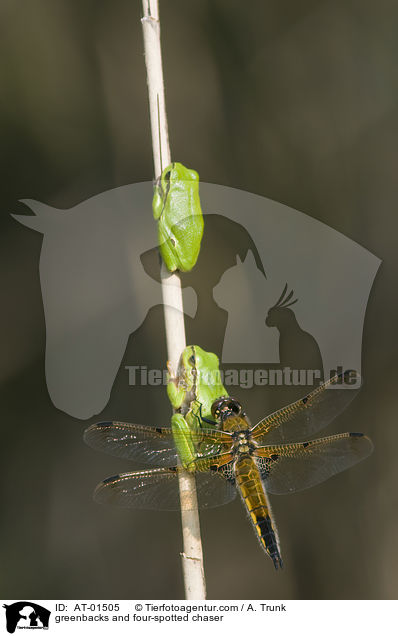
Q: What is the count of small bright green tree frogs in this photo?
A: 2